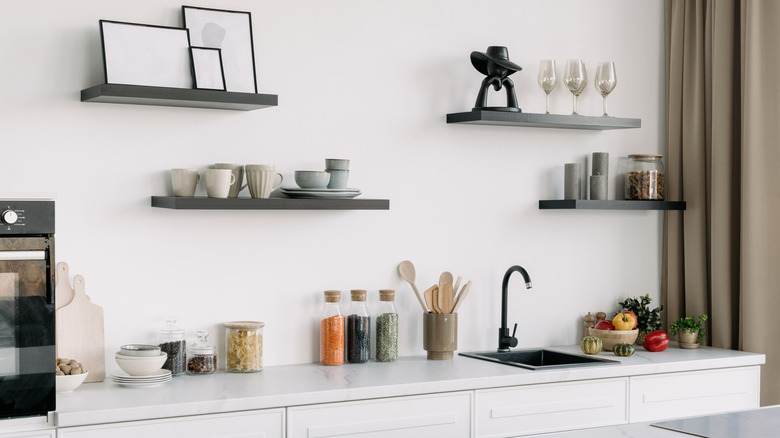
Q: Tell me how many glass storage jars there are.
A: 7